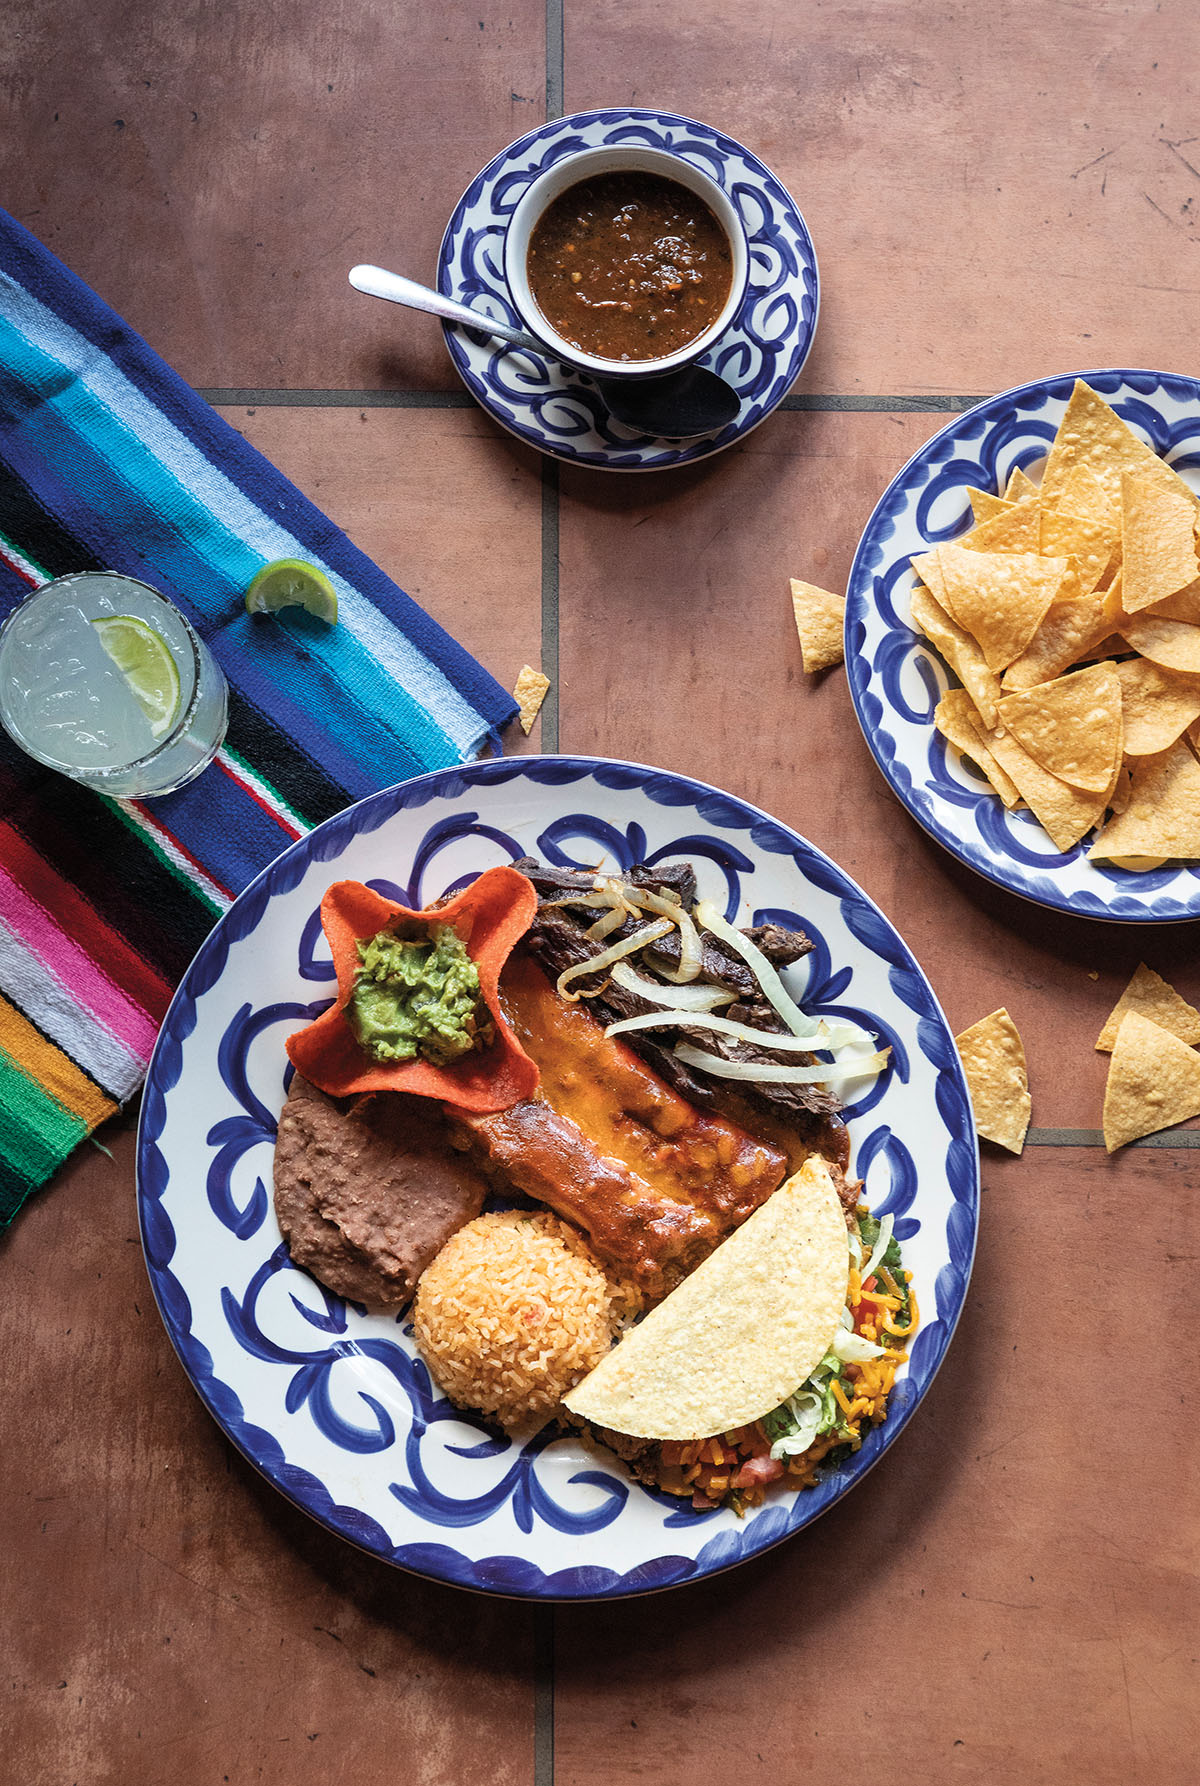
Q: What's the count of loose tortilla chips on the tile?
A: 5